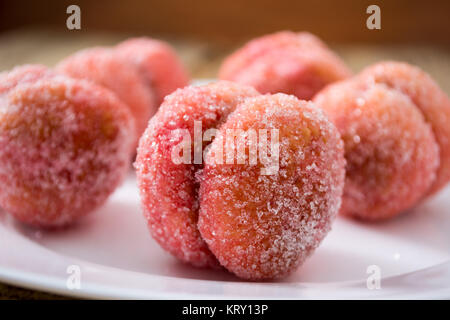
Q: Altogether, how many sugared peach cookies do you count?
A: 5